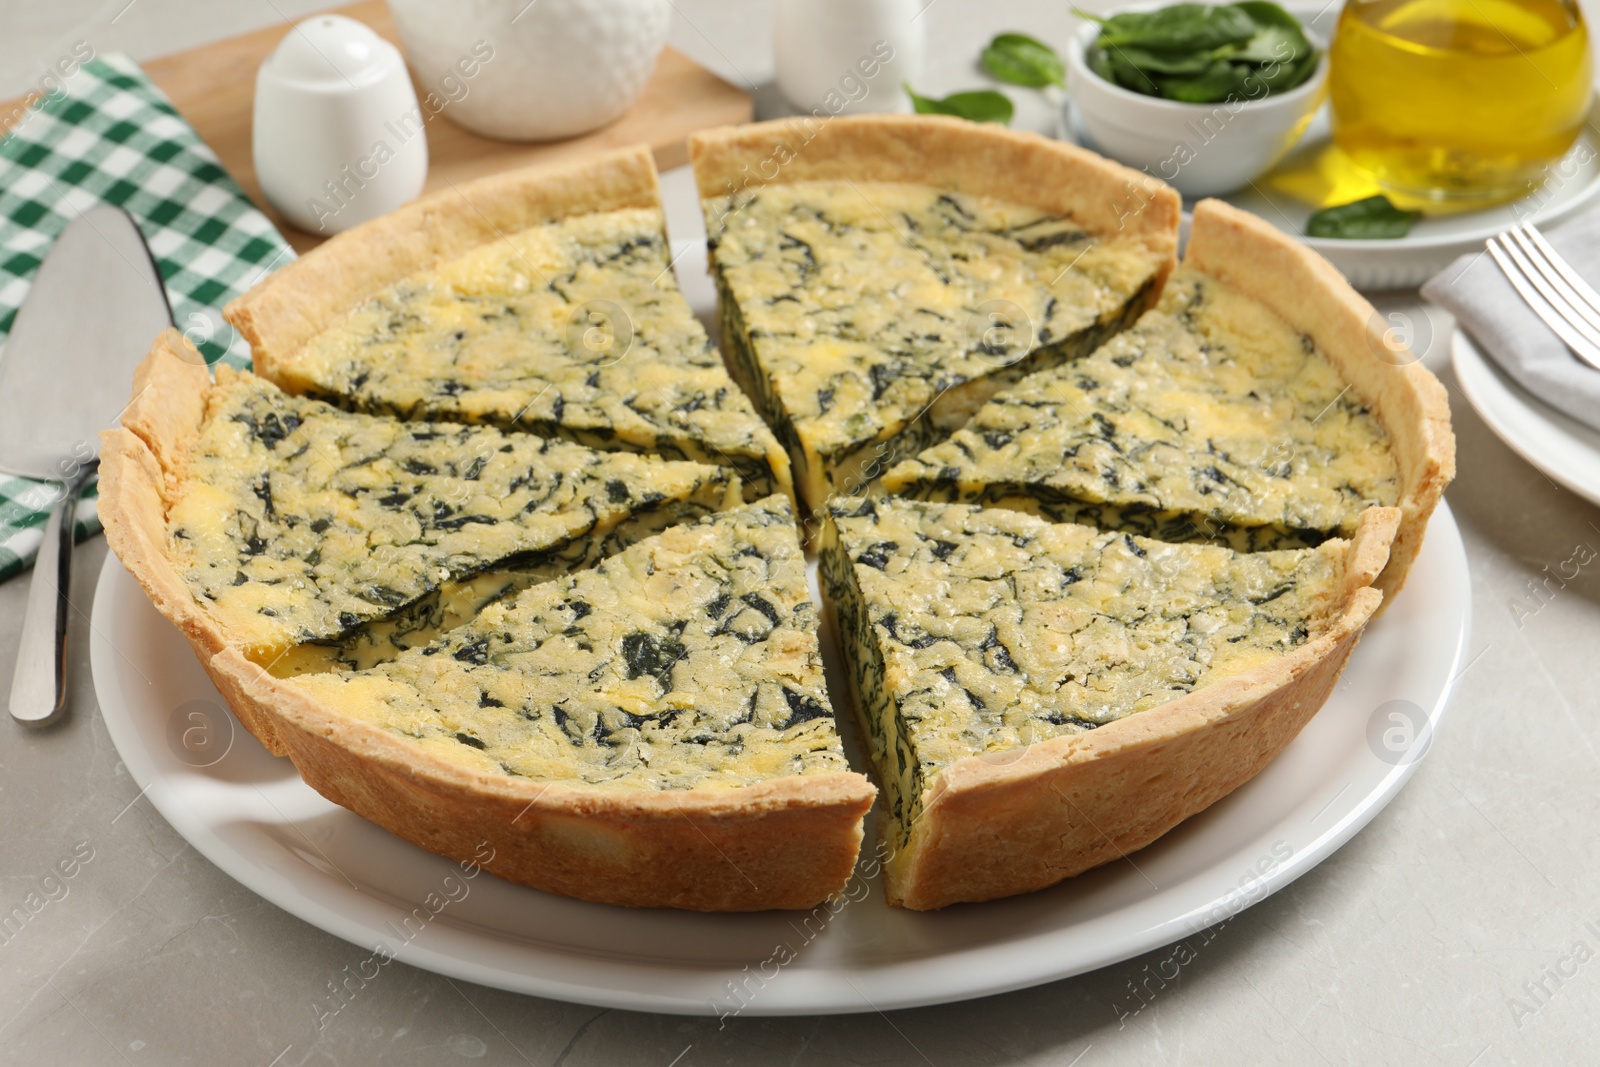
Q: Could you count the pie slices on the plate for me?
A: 6